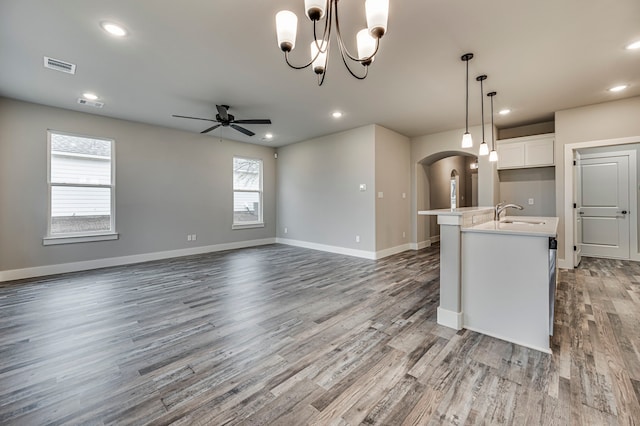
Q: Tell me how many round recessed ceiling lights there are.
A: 7